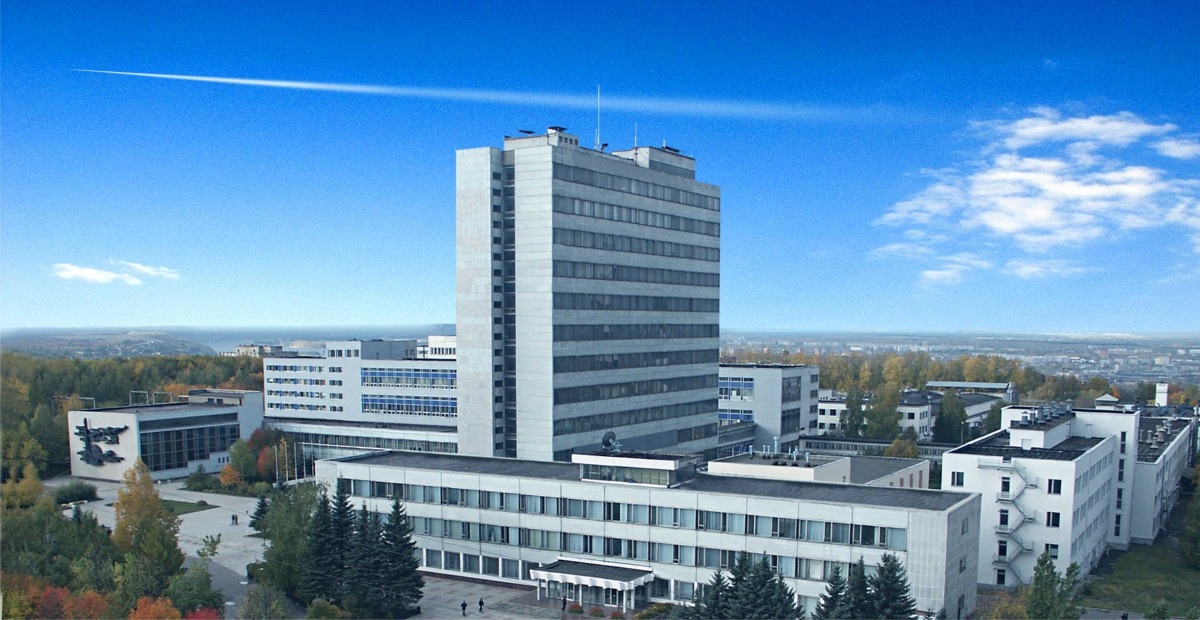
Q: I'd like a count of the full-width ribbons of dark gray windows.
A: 9